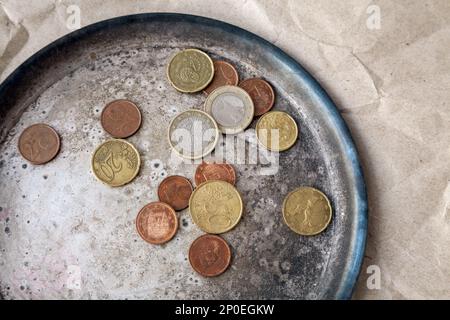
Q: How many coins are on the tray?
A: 15